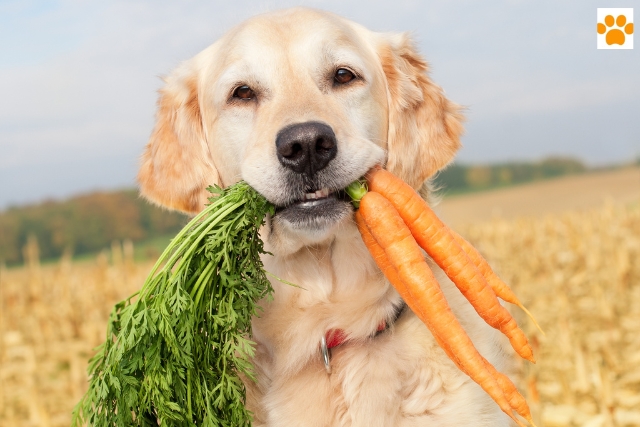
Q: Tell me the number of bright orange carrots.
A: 4